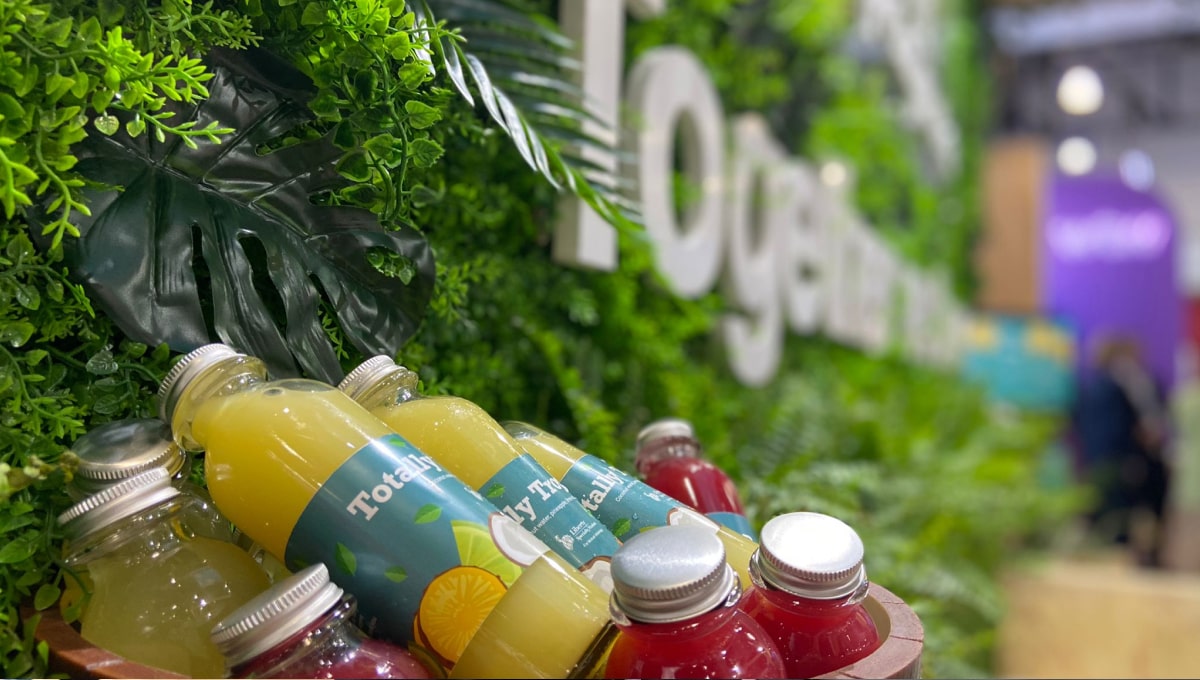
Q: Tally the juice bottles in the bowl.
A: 9